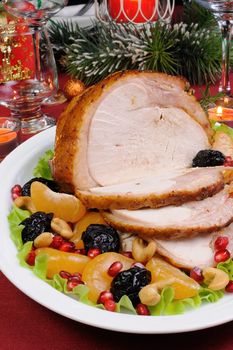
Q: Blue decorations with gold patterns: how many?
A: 0